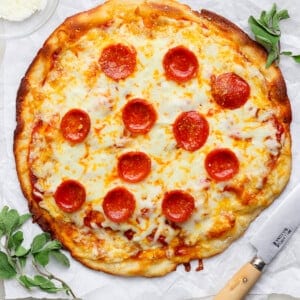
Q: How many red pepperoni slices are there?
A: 11